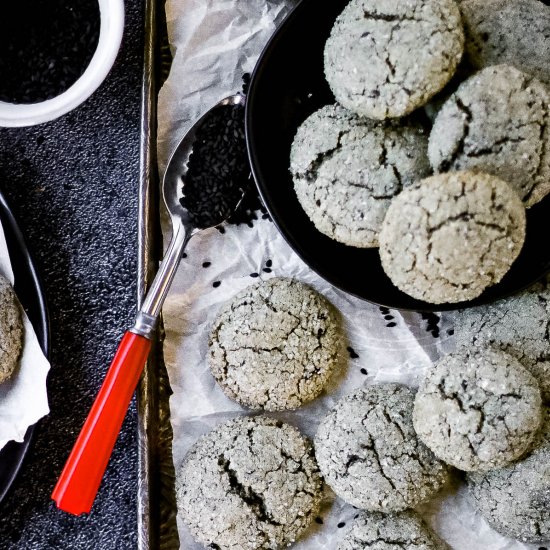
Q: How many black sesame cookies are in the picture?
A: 13